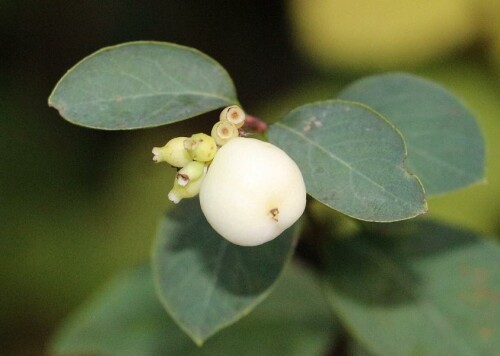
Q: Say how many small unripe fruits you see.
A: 6